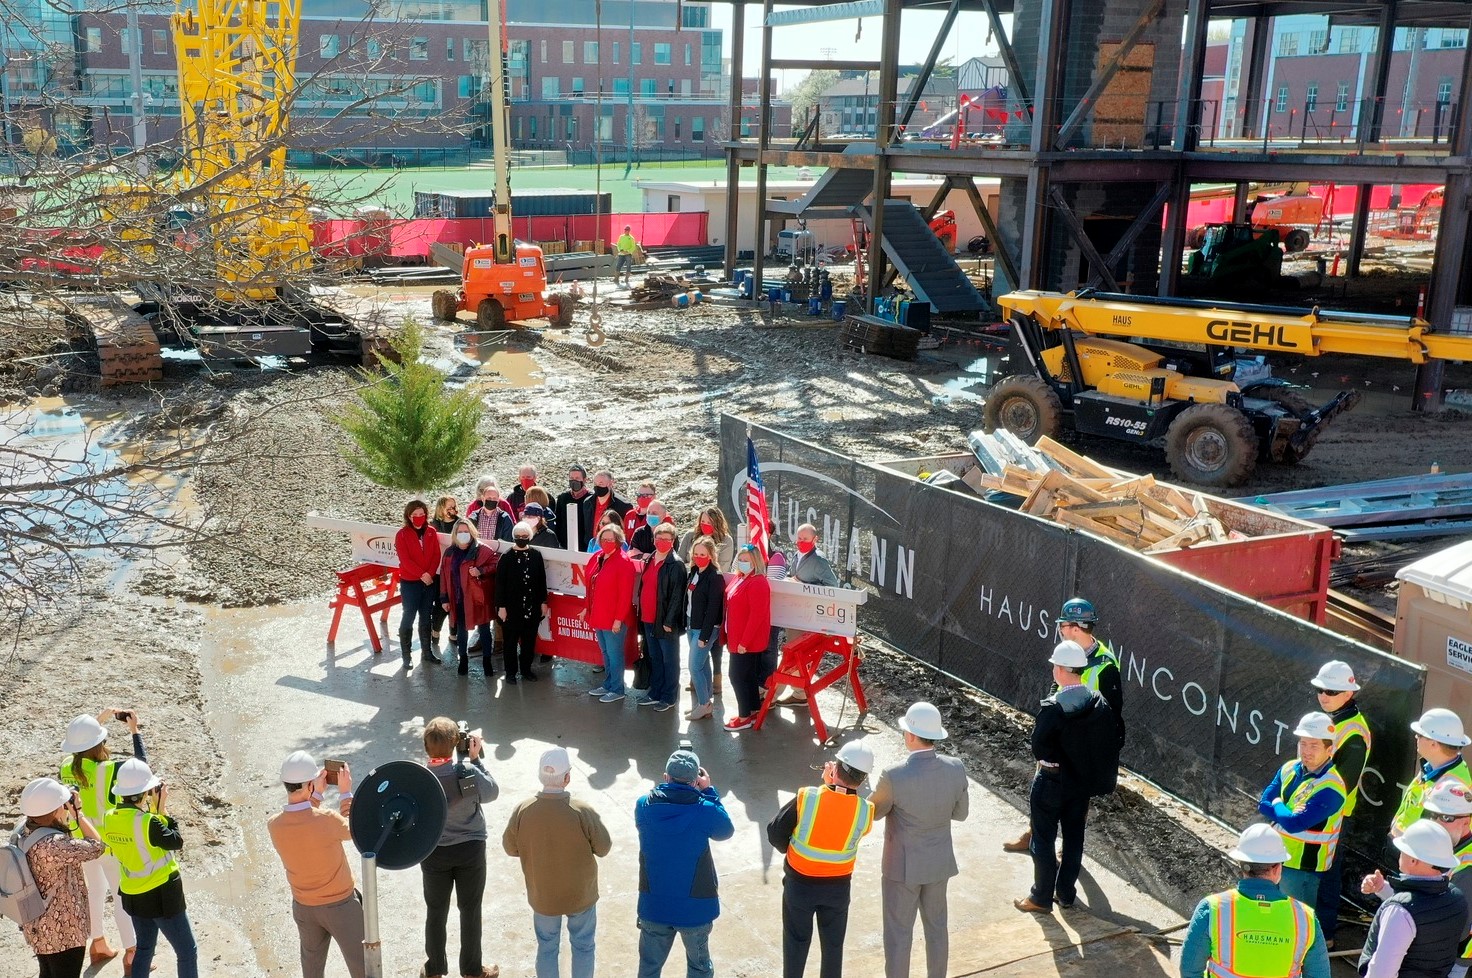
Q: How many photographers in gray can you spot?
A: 1